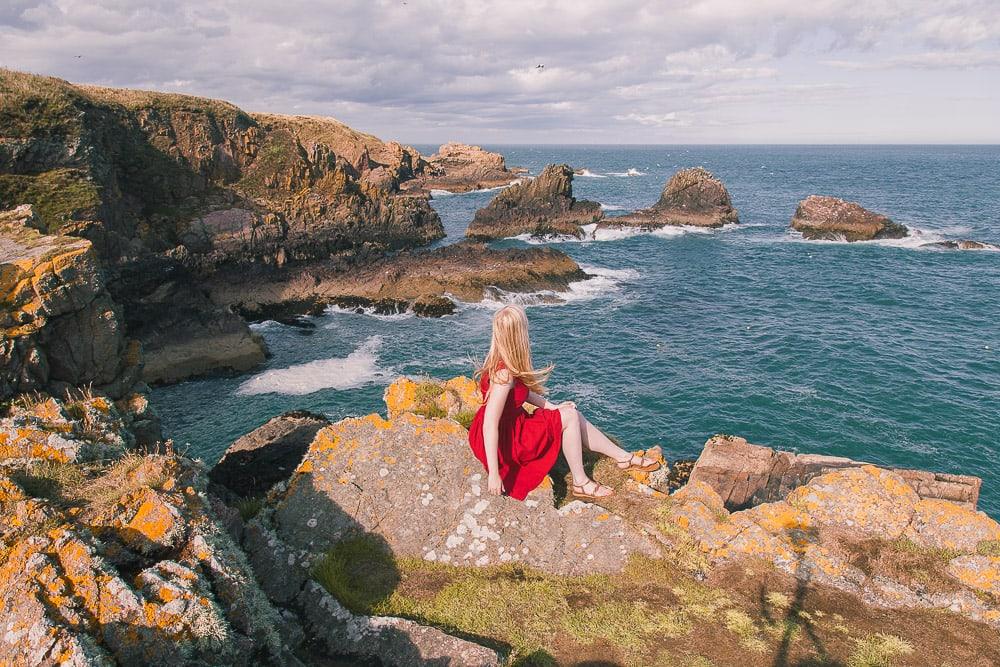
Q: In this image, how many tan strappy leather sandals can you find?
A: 2